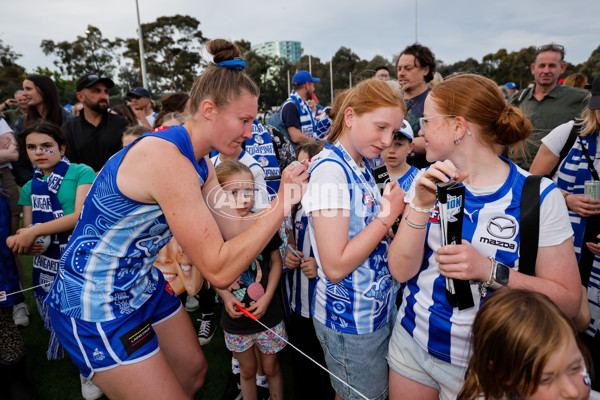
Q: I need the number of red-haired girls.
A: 2